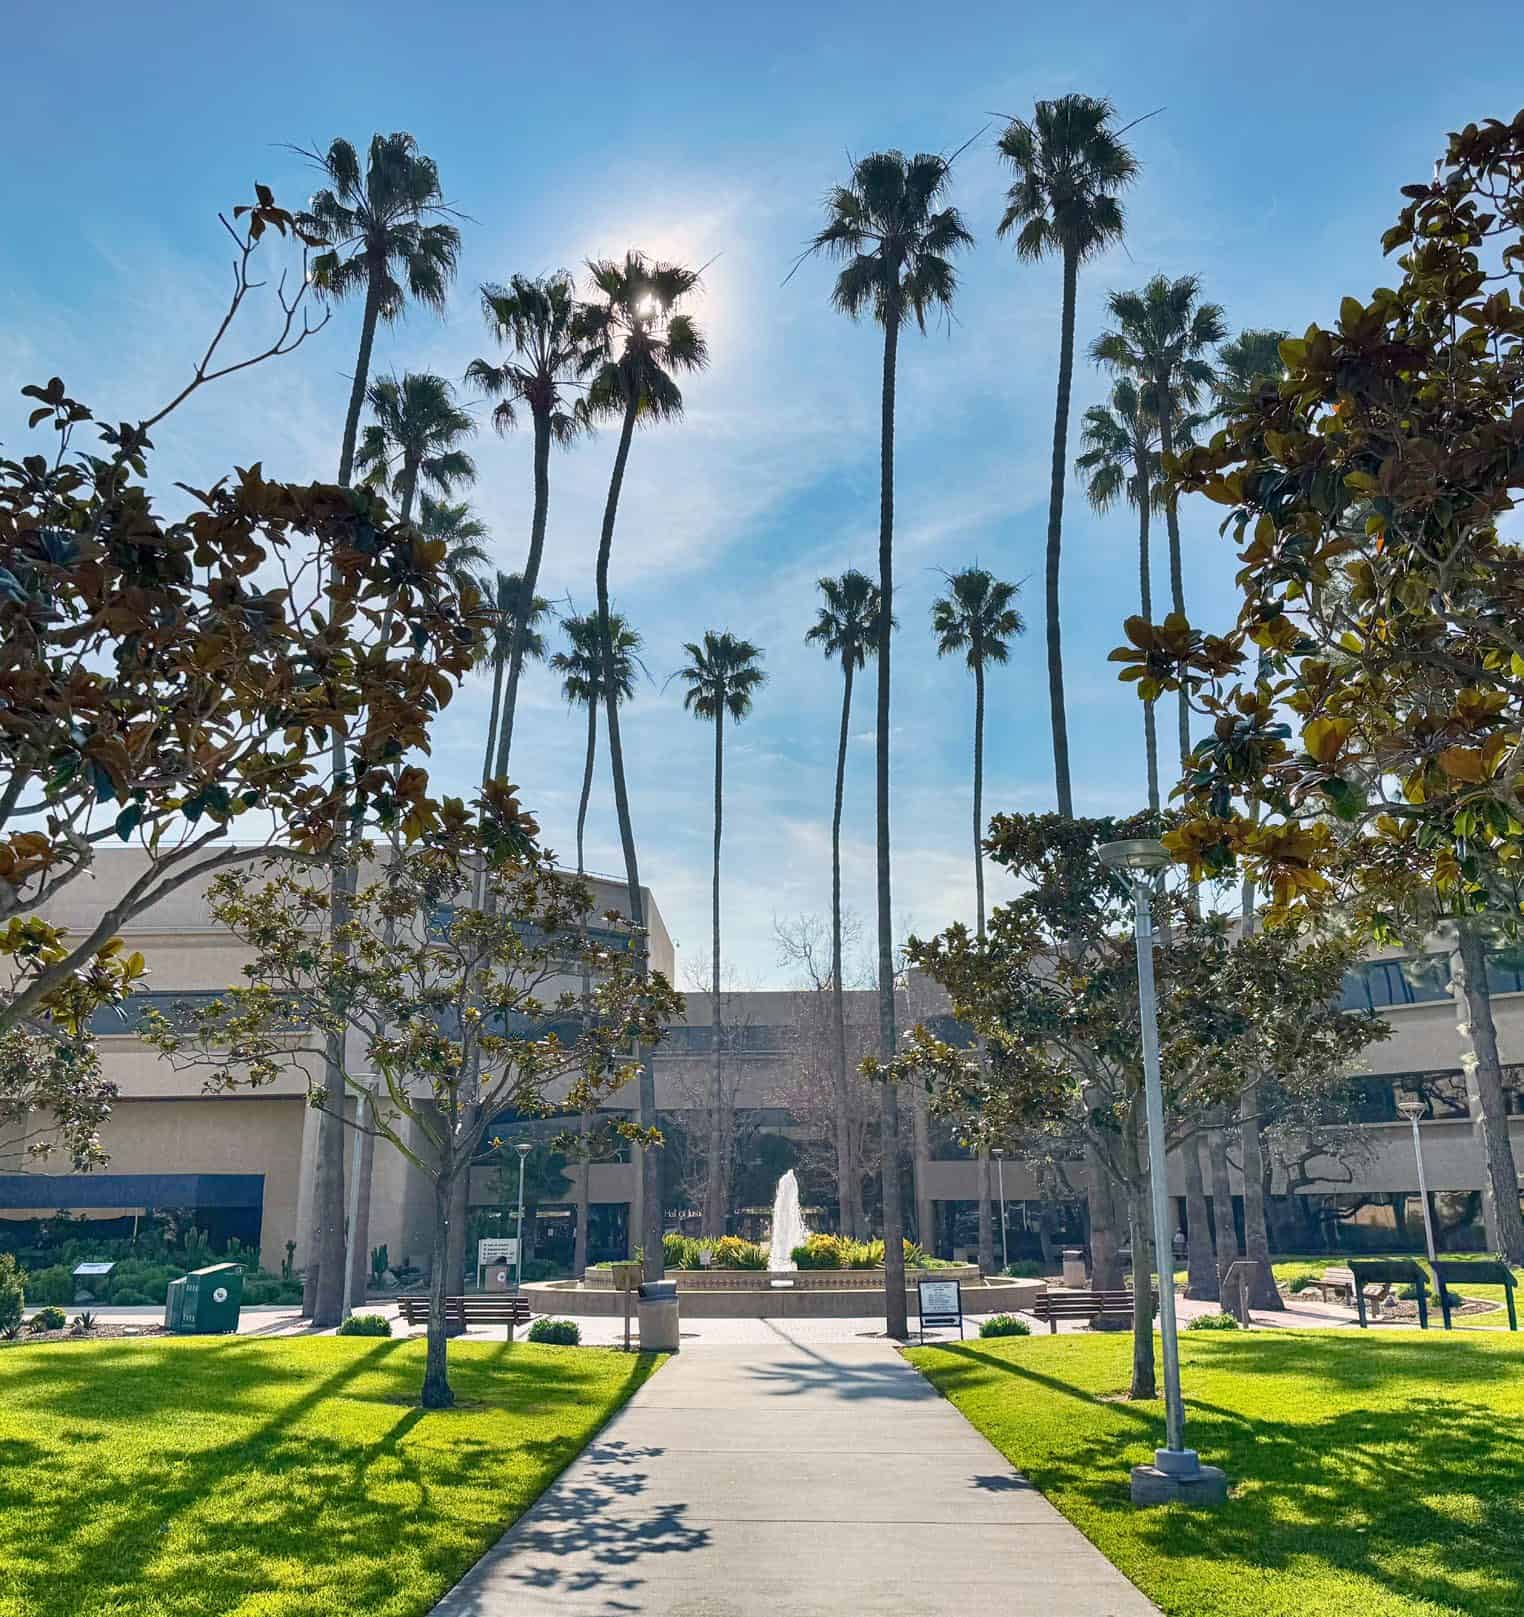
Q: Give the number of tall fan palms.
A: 15